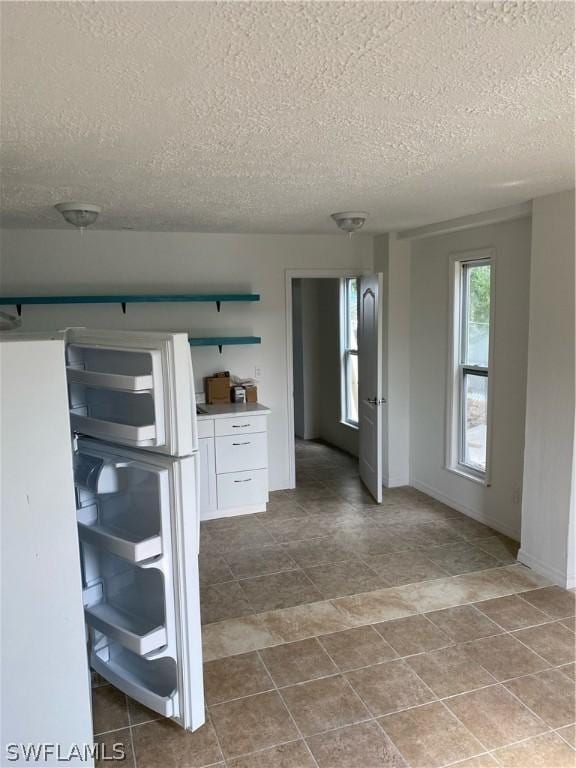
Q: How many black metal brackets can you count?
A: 4